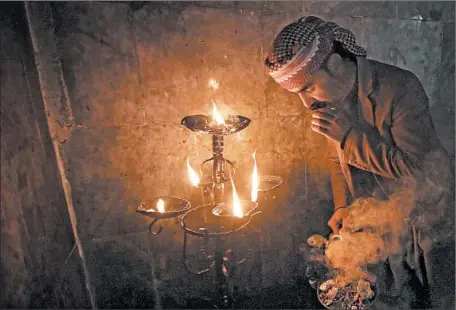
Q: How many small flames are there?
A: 5